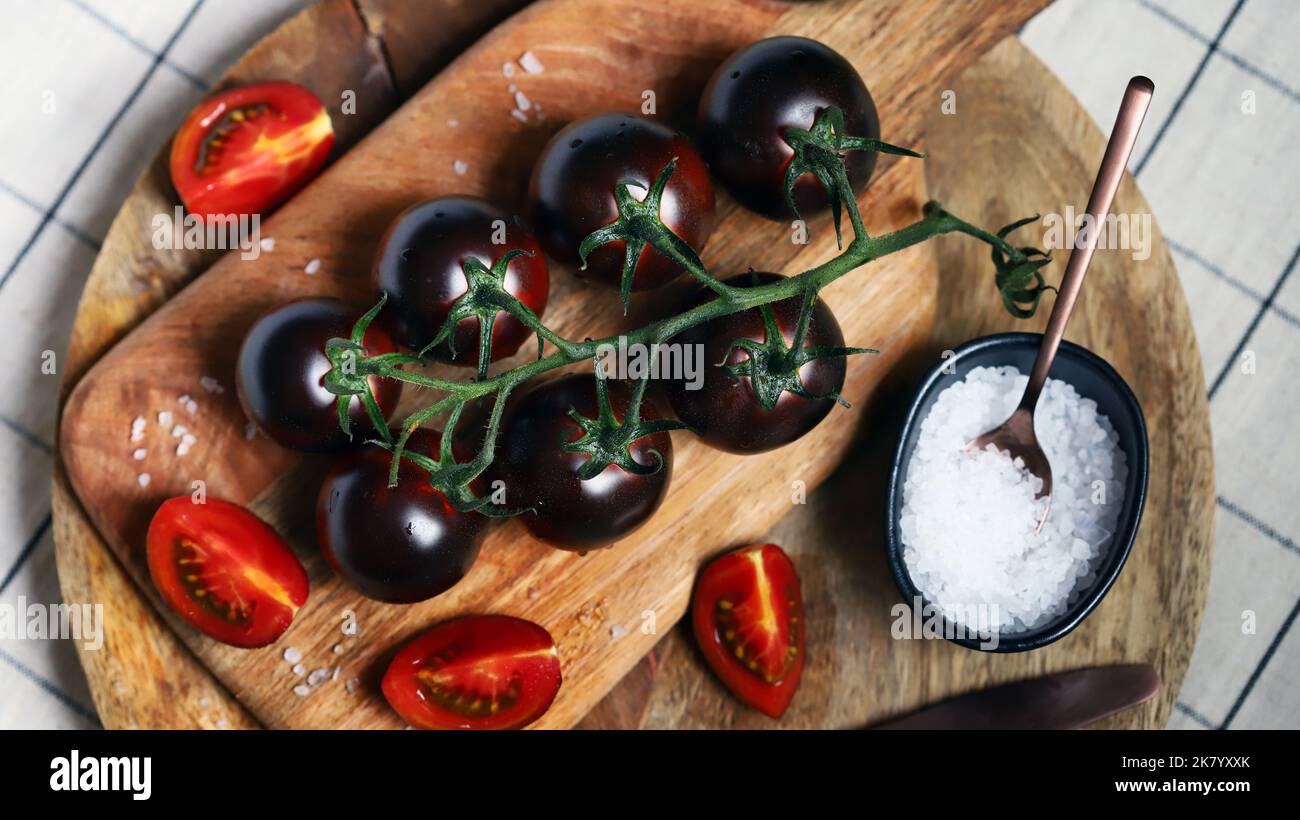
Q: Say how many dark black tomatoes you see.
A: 7